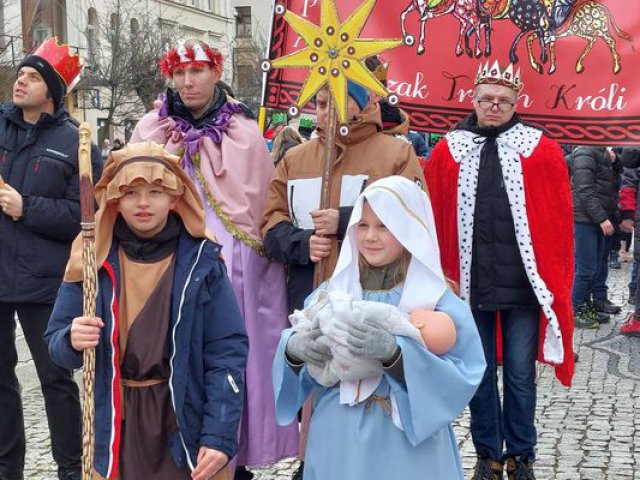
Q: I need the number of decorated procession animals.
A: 3